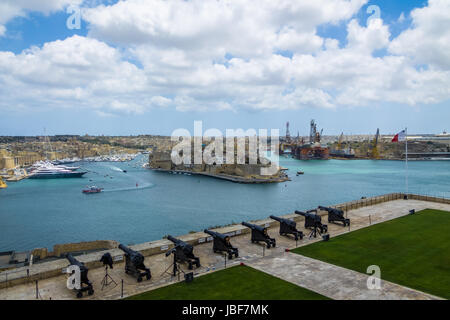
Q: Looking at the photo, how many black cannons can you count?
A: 8